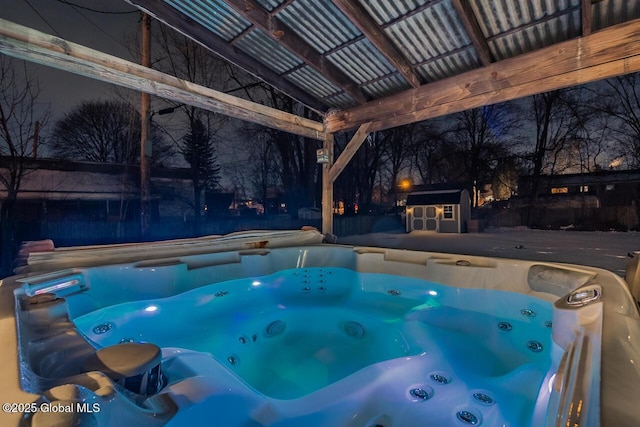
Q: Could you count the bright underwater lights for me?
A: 3